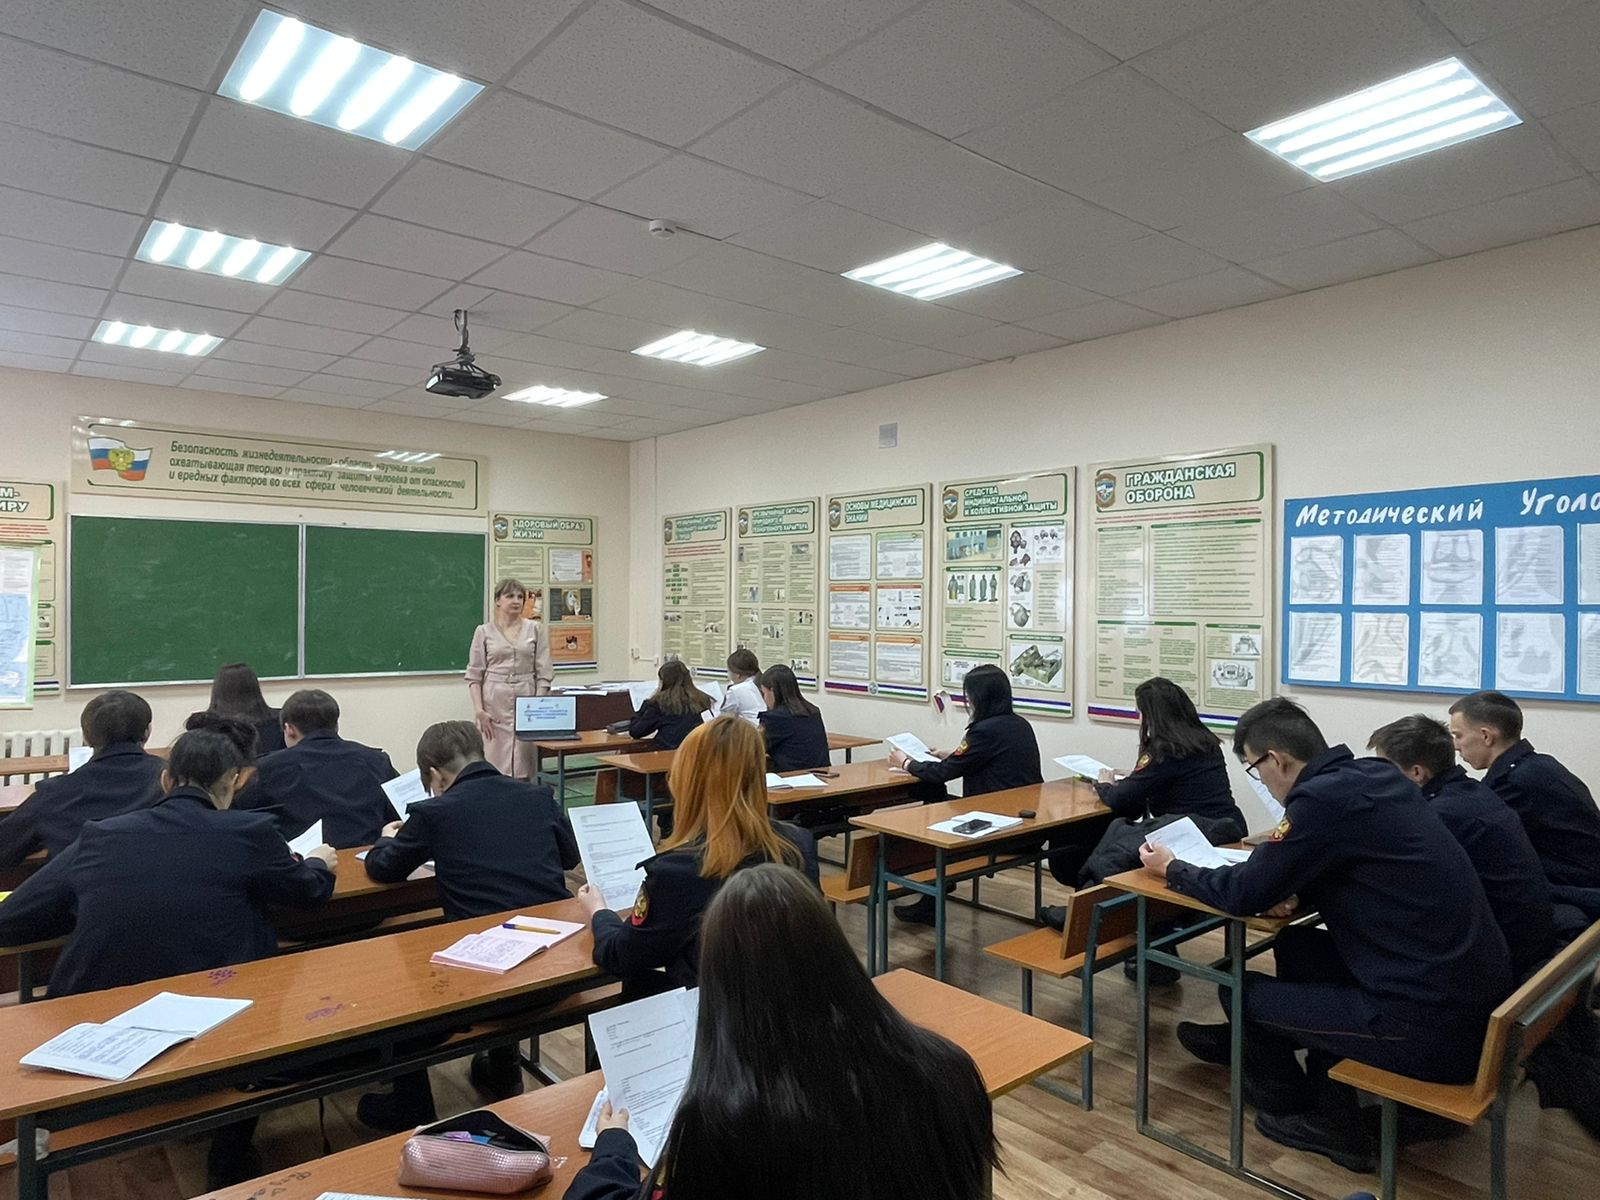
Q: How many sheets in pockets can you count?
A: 10